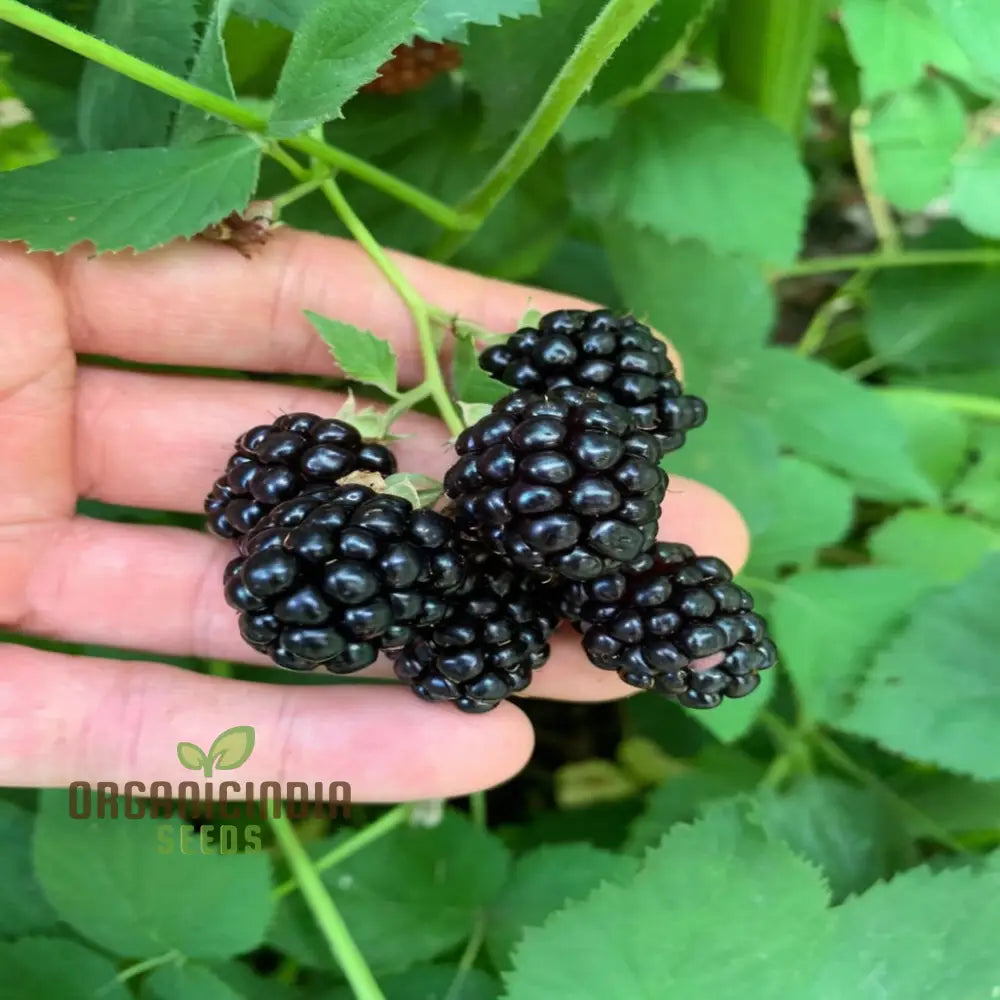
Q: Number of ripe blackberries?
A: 6